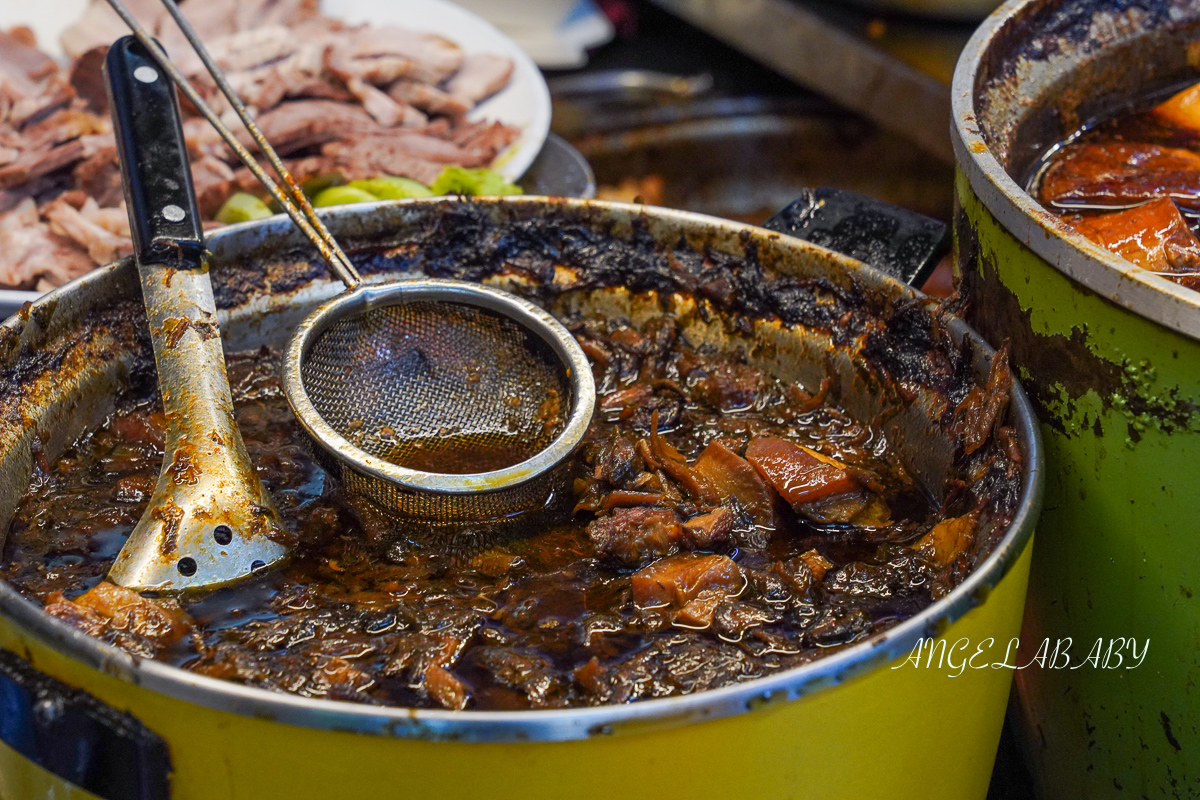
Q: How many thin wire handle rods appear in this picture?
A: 2